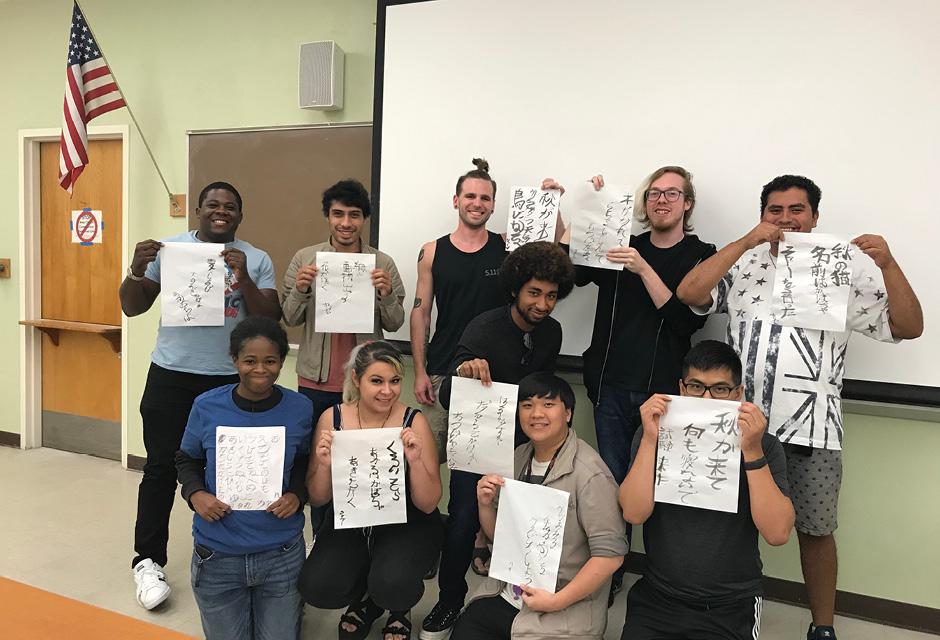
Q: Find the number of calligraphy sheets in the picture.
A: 10